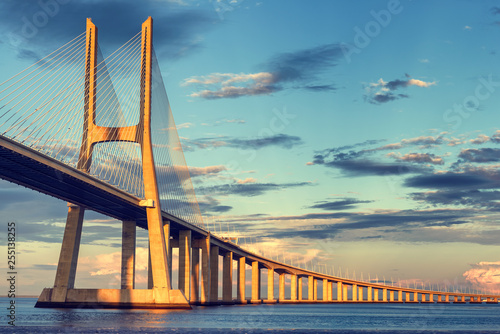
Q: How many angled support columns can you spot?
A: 2